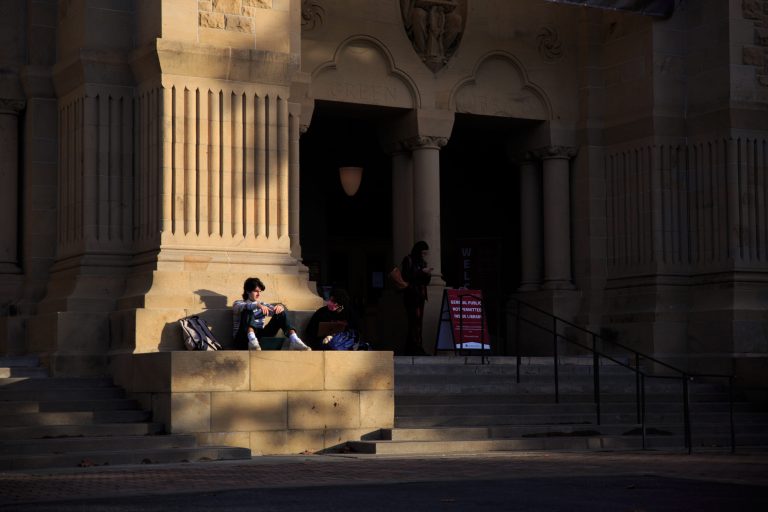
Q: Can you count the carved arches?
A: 2